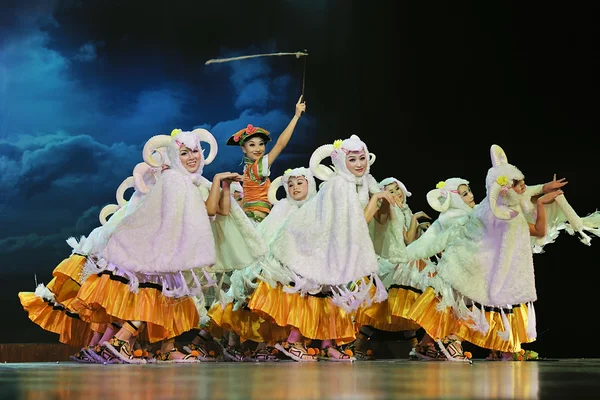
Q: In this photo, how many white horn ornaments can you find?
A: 11